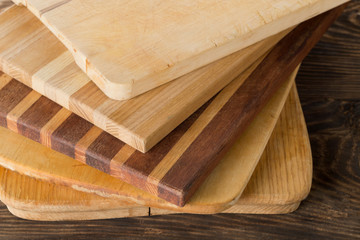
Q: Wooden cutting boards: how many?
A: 5